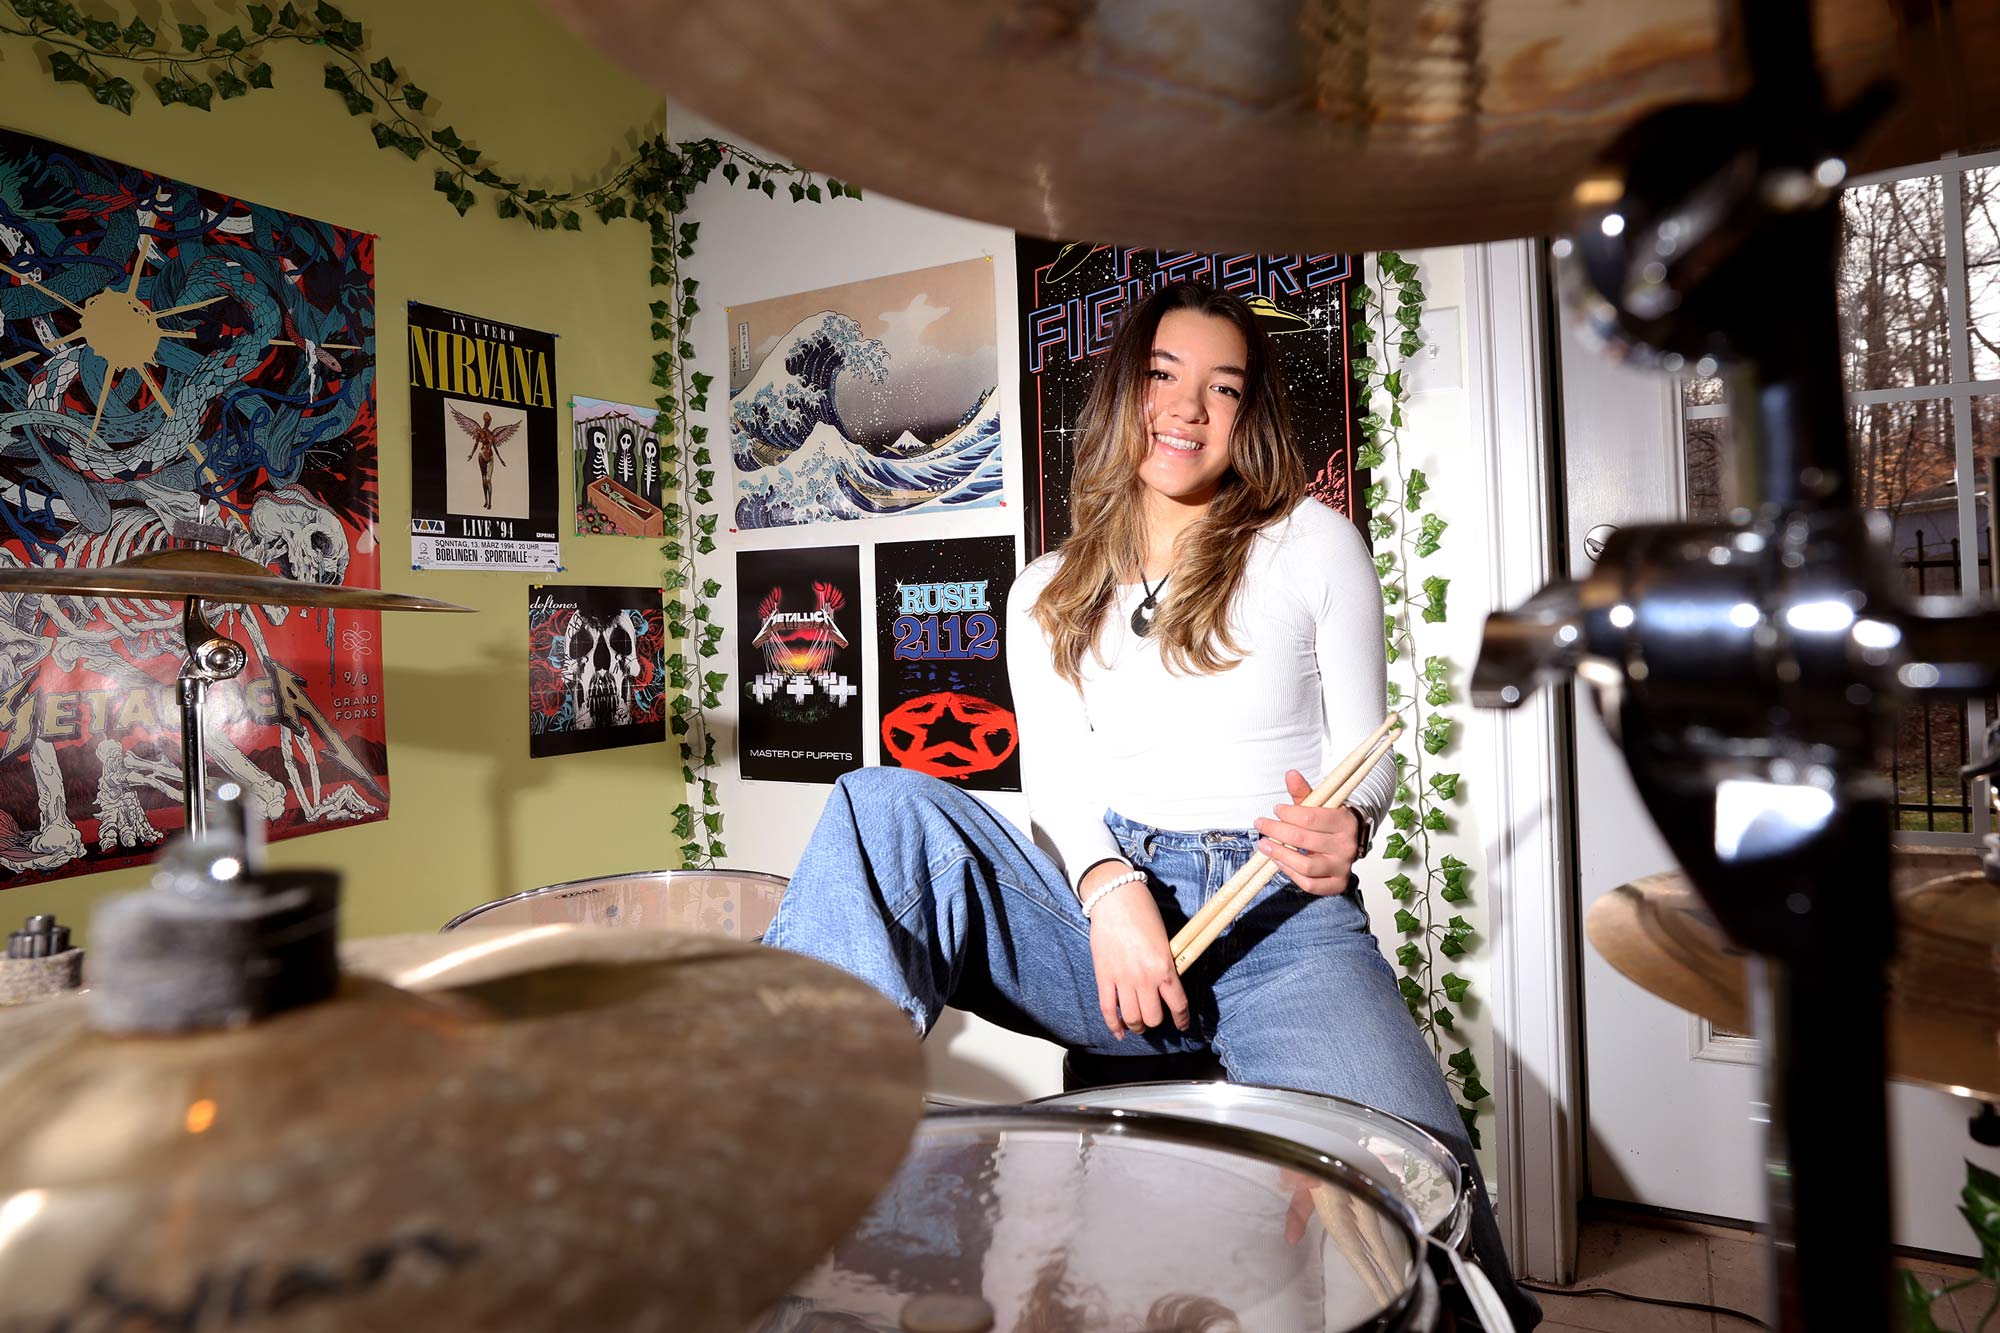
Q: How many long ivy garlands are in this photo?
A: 3